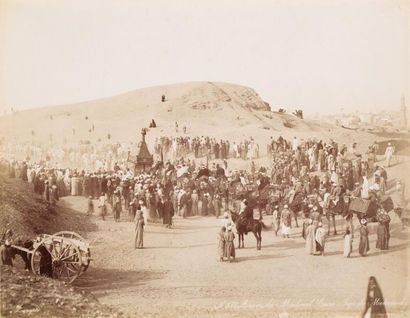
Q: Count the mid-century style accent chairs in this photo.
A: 0